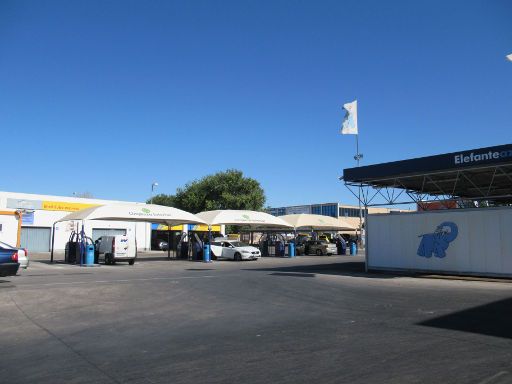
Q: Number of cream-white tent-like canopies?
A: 3